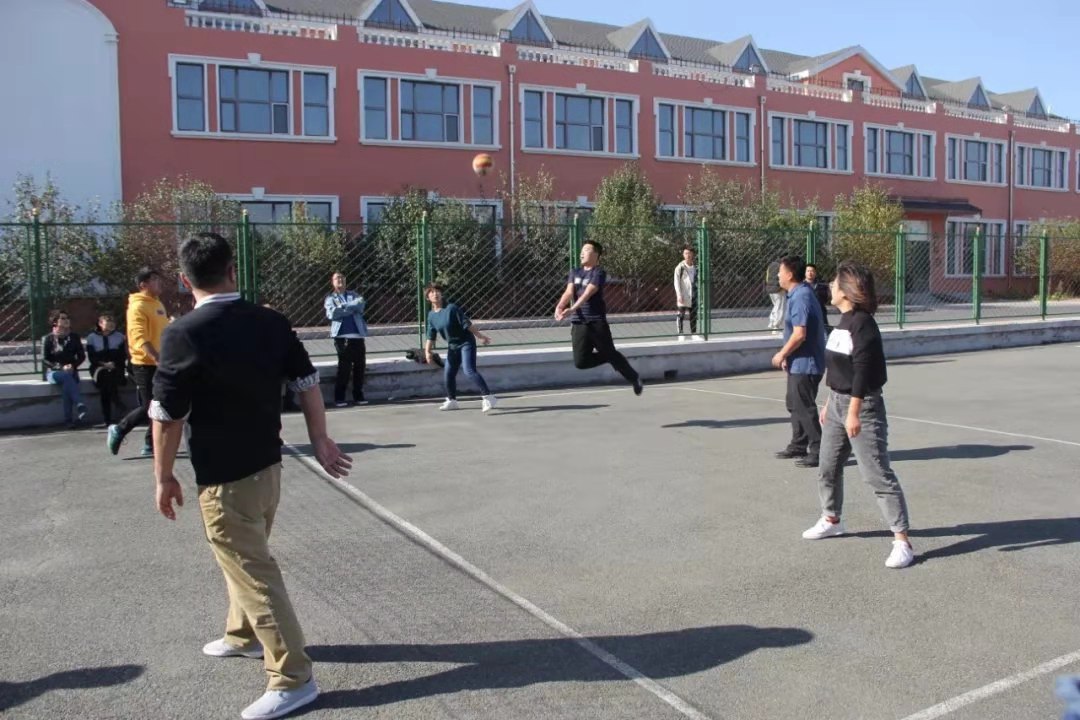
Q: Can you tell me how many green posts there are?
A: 9